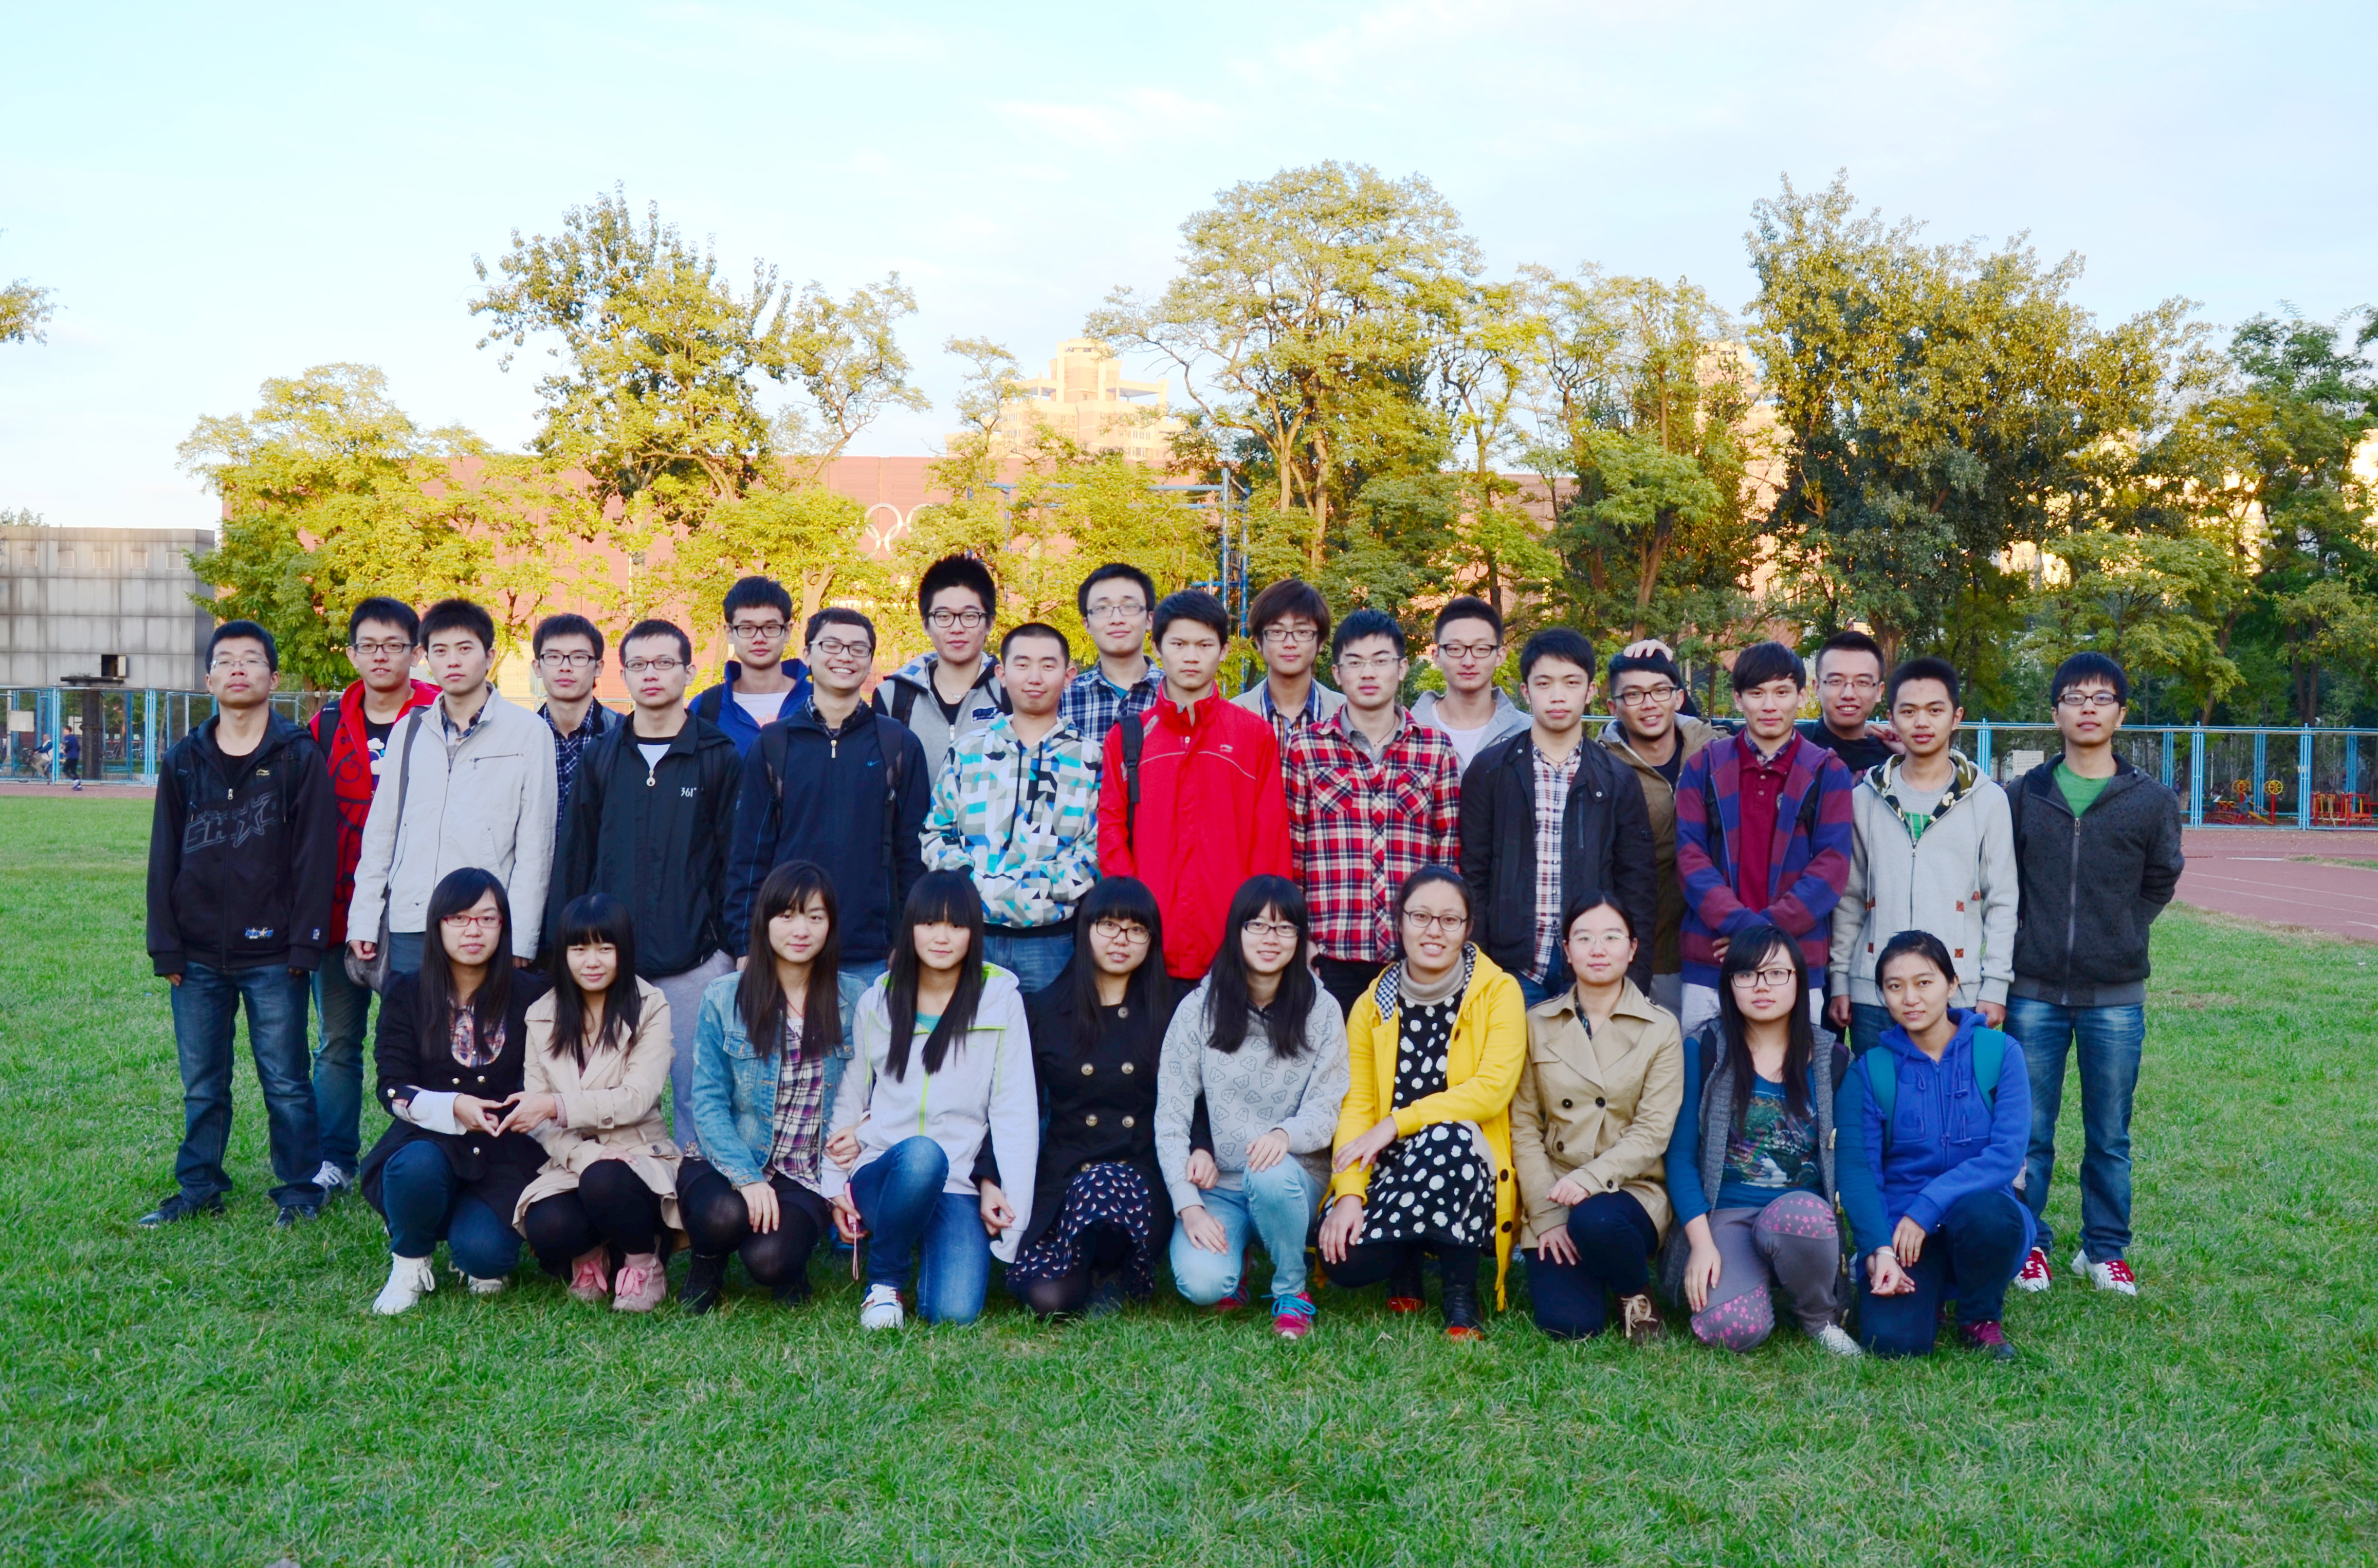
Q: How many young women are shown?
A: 10